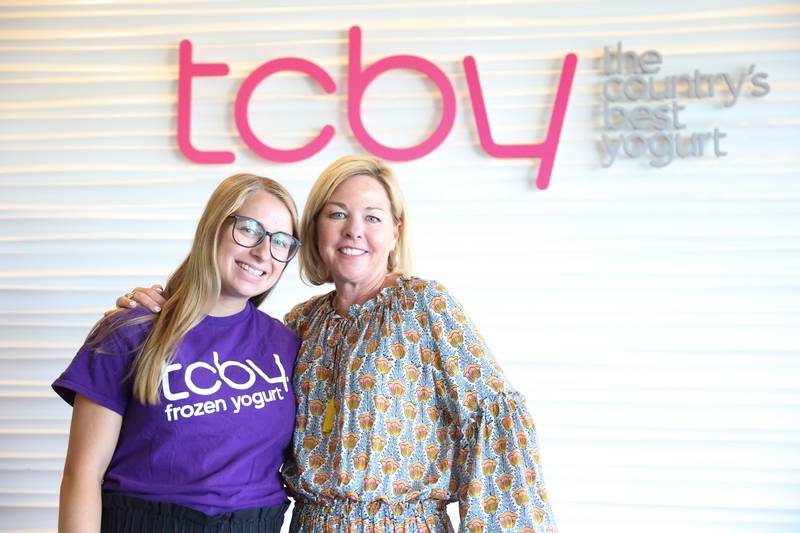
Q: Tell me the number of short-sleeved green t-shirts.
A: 0